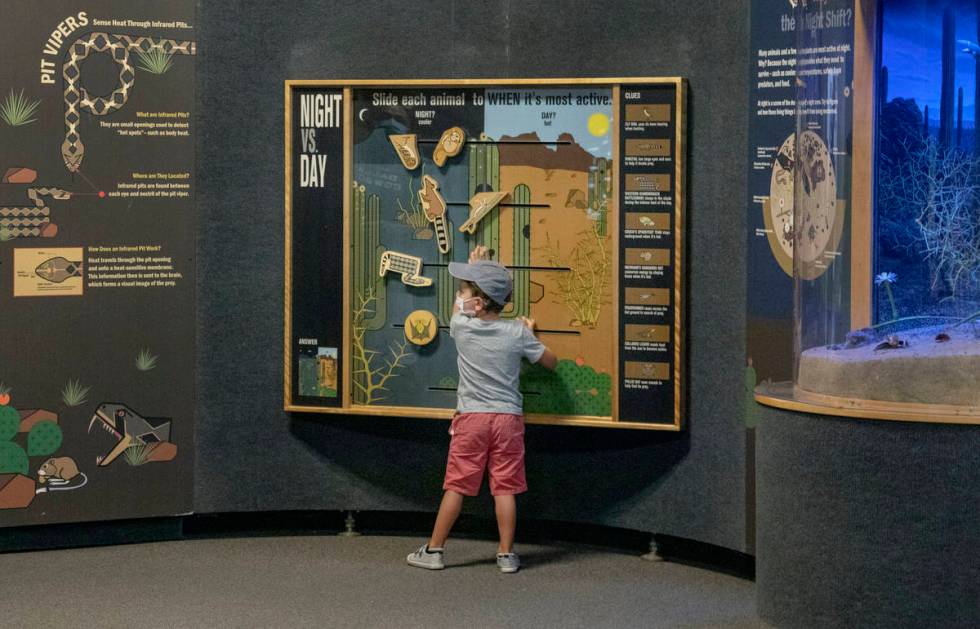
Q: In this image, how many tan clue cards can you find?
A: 8